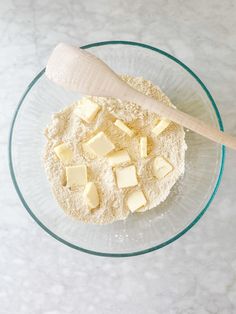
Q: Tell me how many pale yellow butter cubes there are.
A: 12